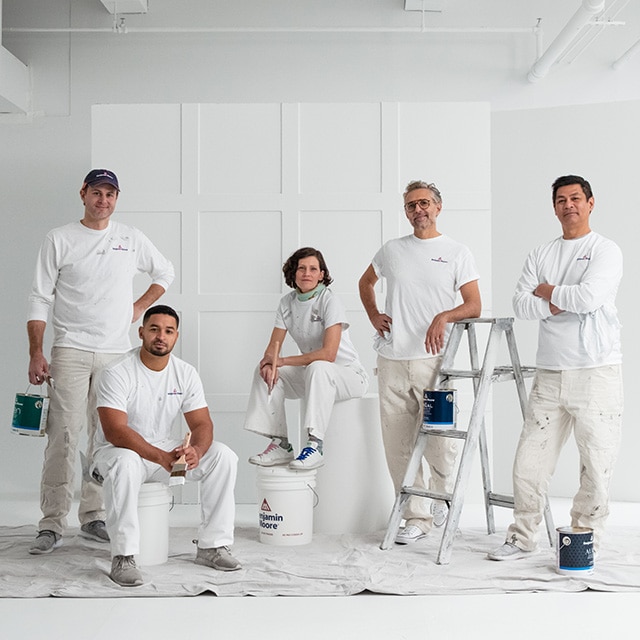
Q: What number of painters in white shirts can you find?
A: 5